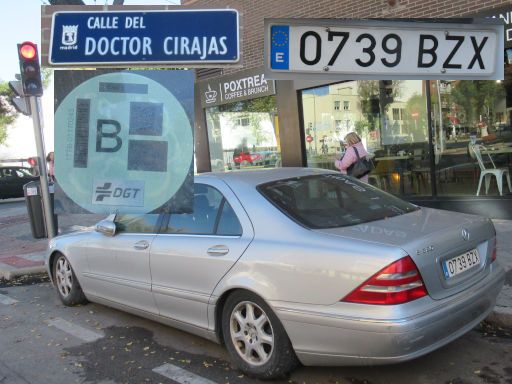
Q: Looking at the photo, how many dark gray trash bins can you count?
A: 1